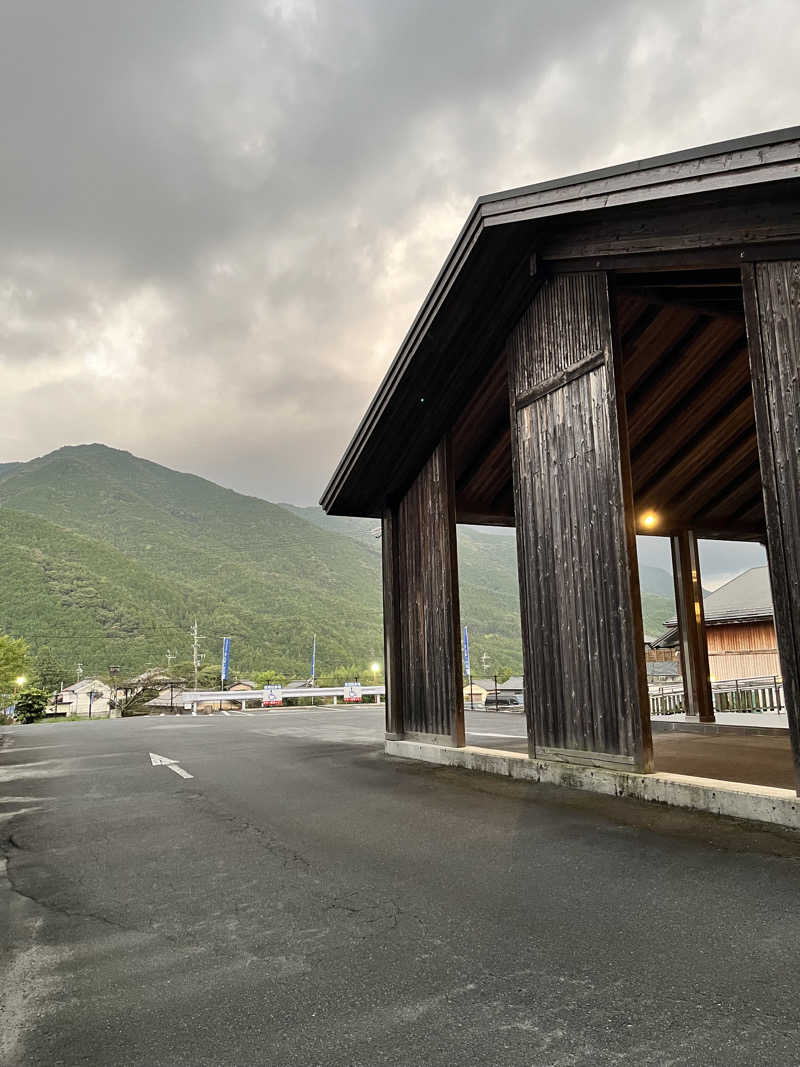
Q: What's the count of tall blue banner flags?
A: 3